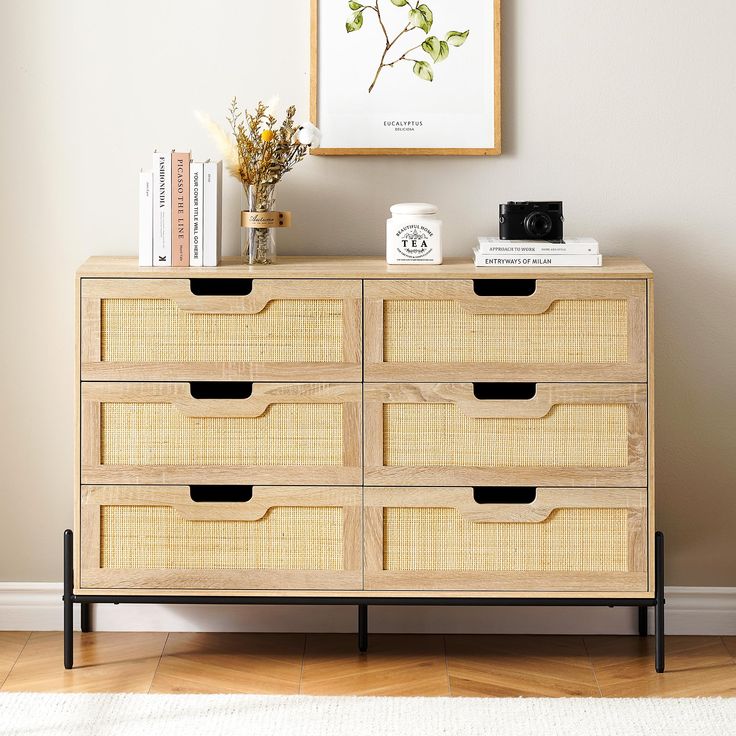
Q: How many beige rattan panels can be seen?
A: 6